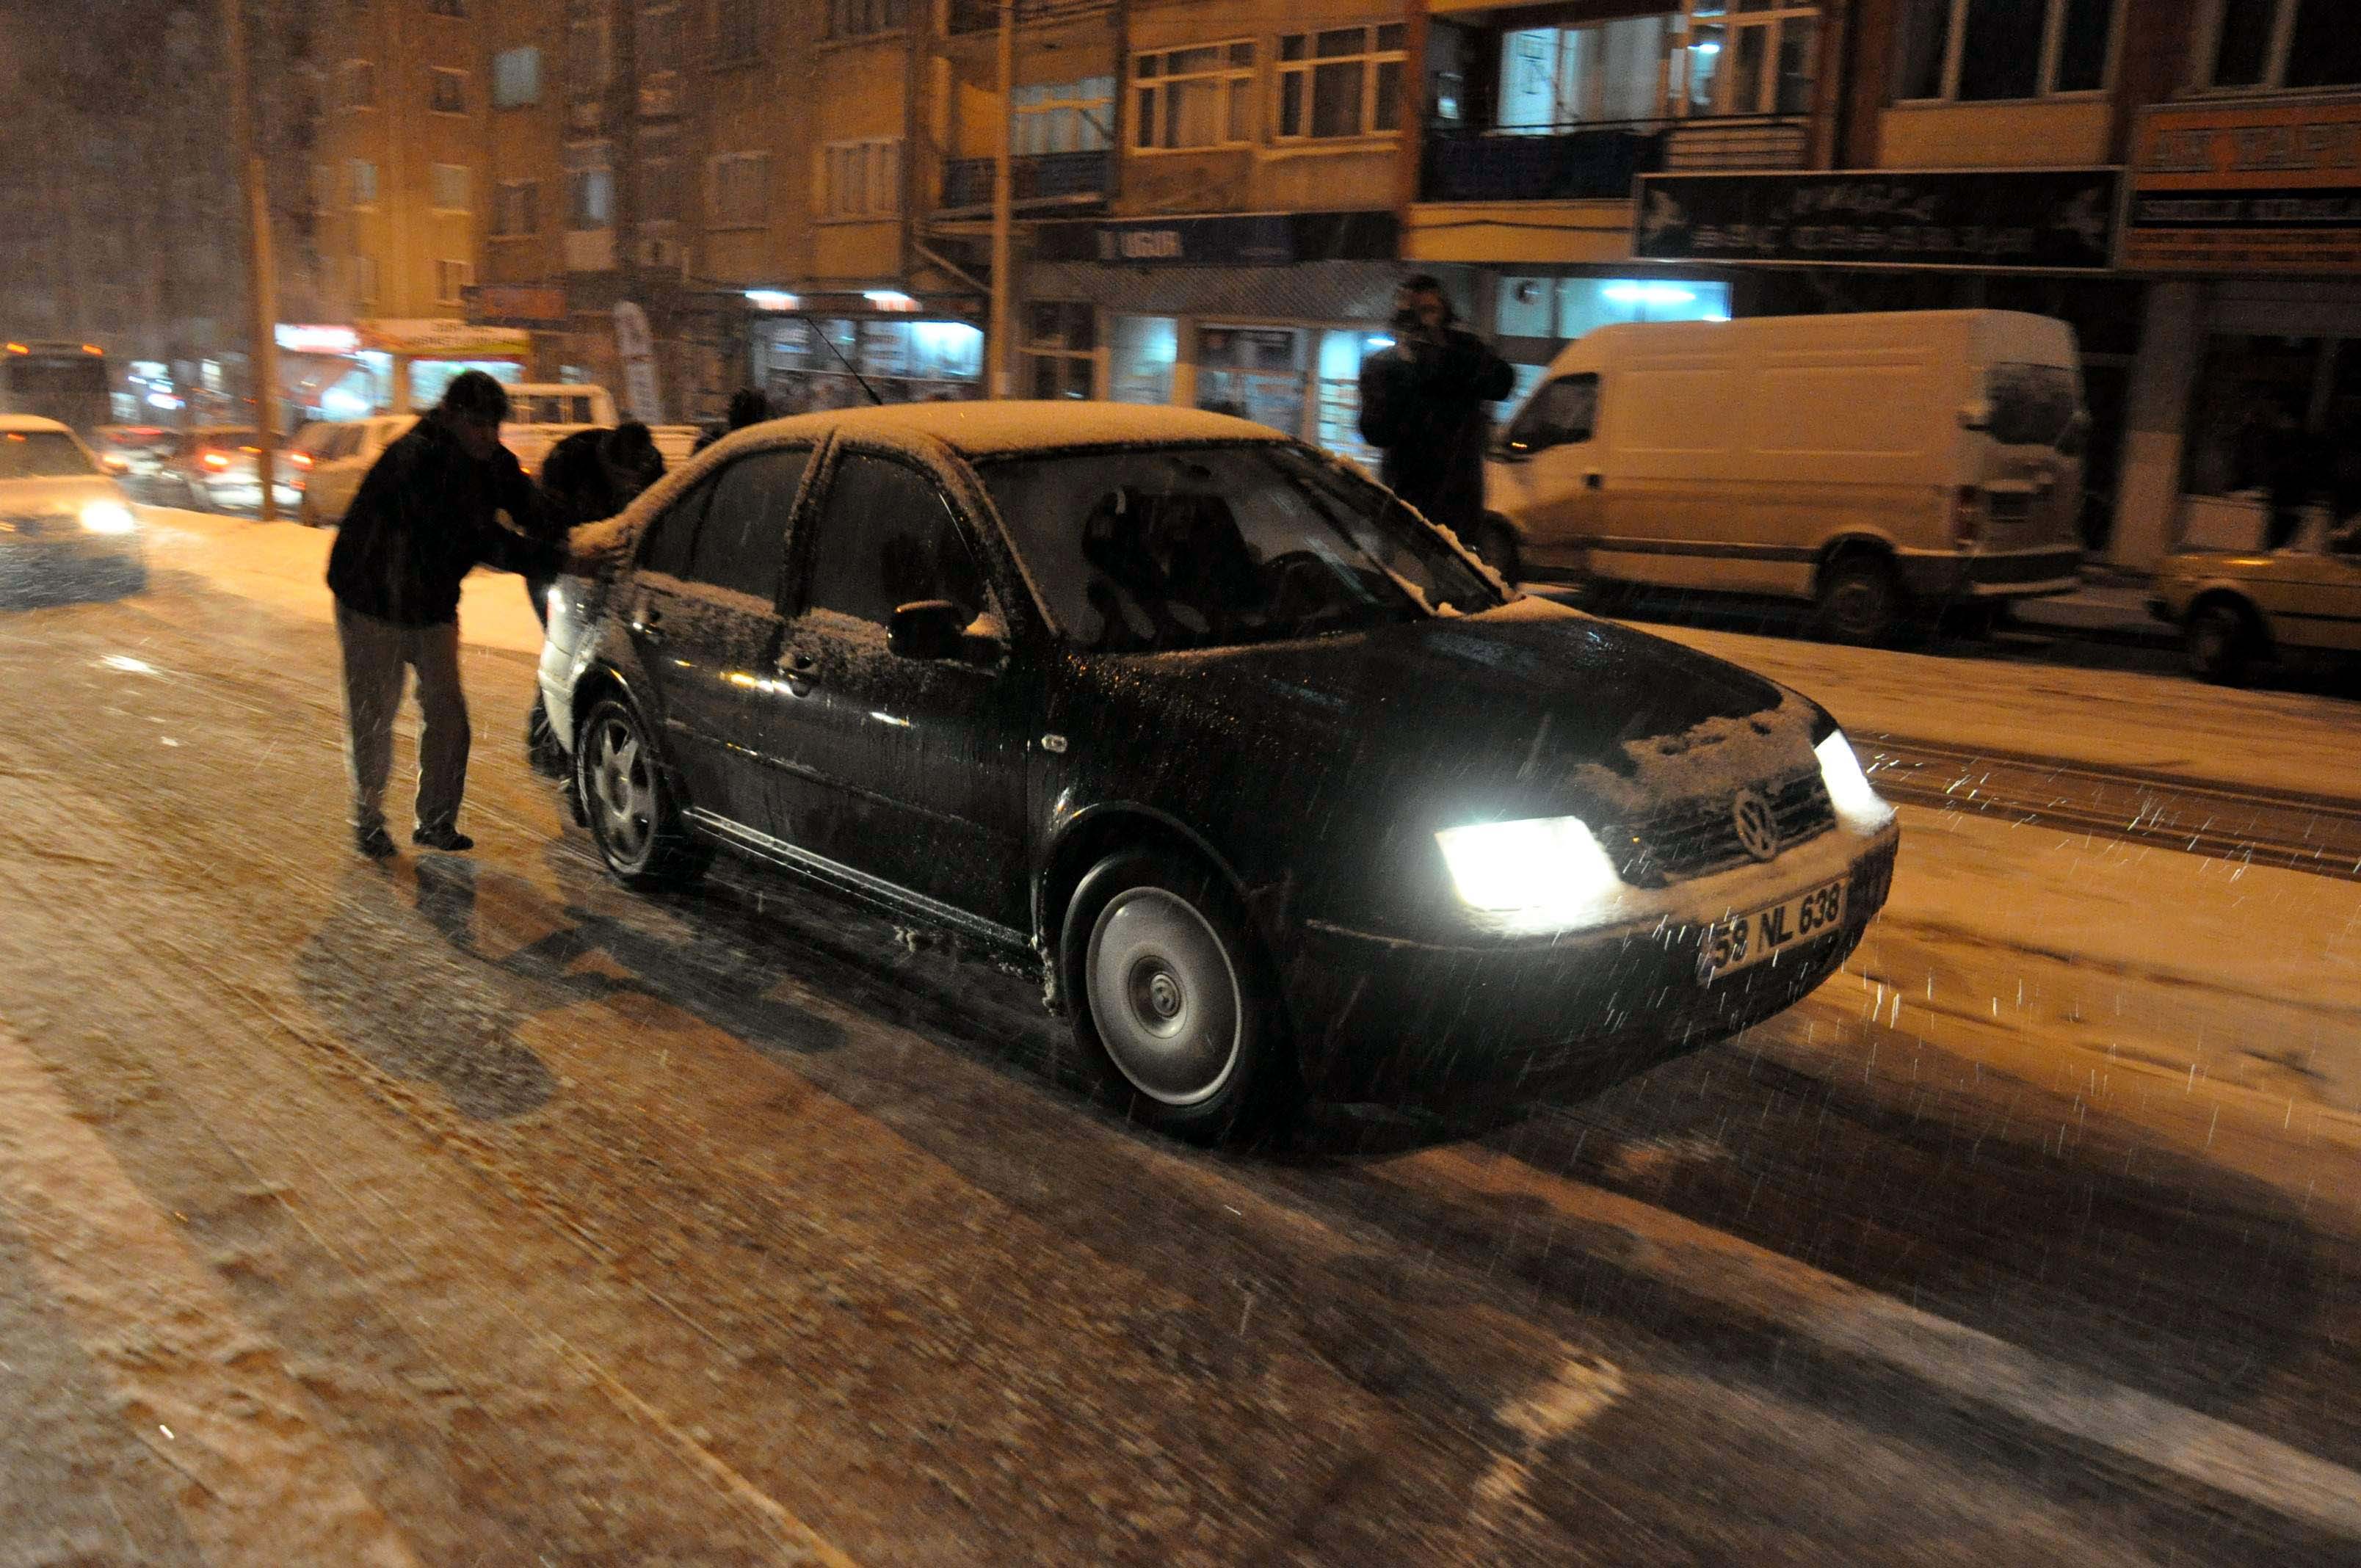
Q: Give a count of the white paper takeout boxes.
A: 0